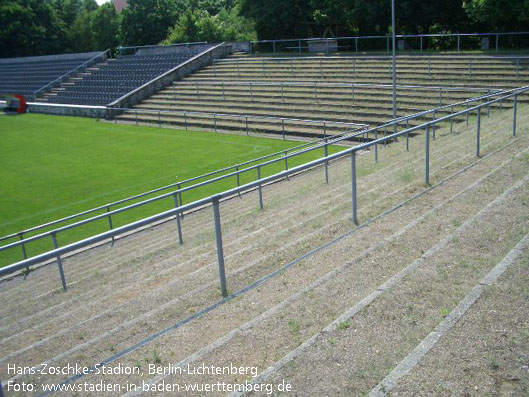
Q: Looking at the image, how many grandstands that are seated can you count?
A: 2